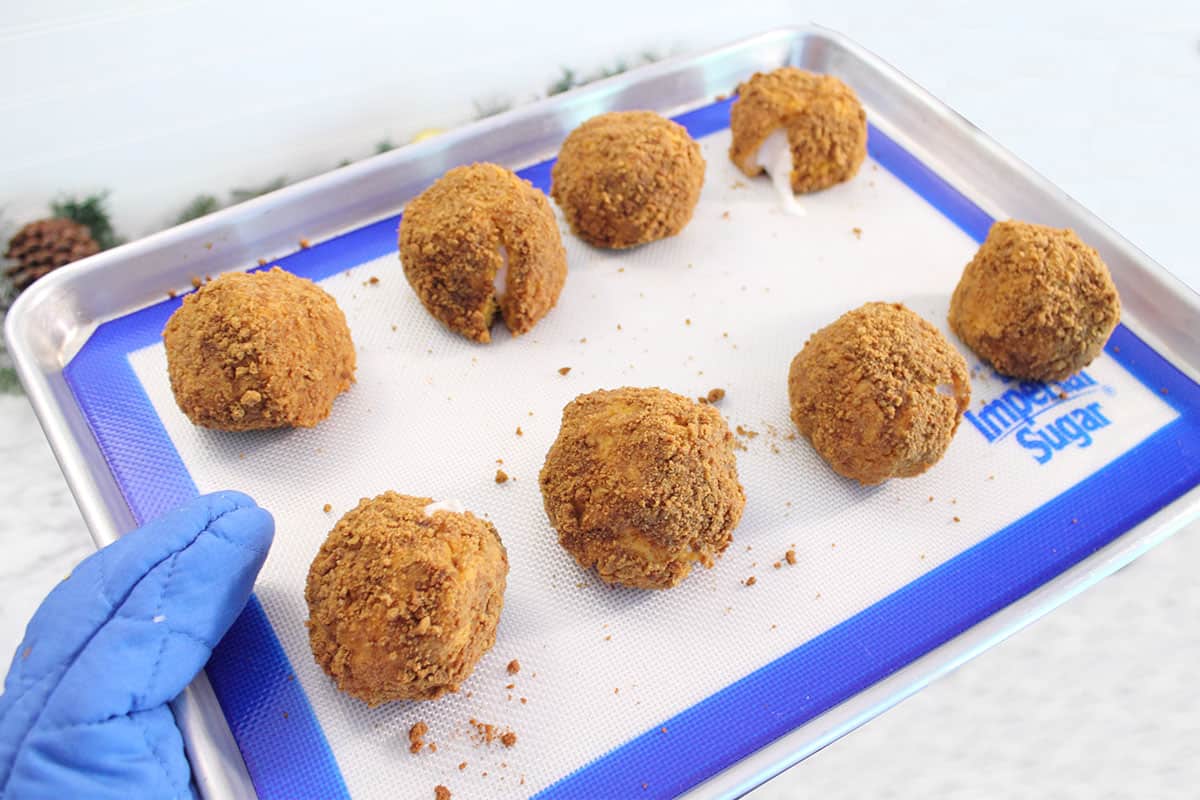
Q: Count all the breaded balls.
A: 8